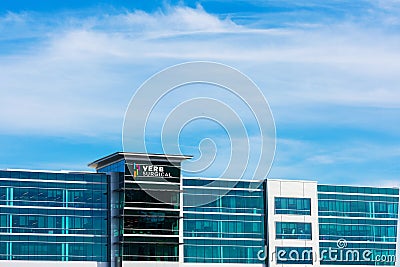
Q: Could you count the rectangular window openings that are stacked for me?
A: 3